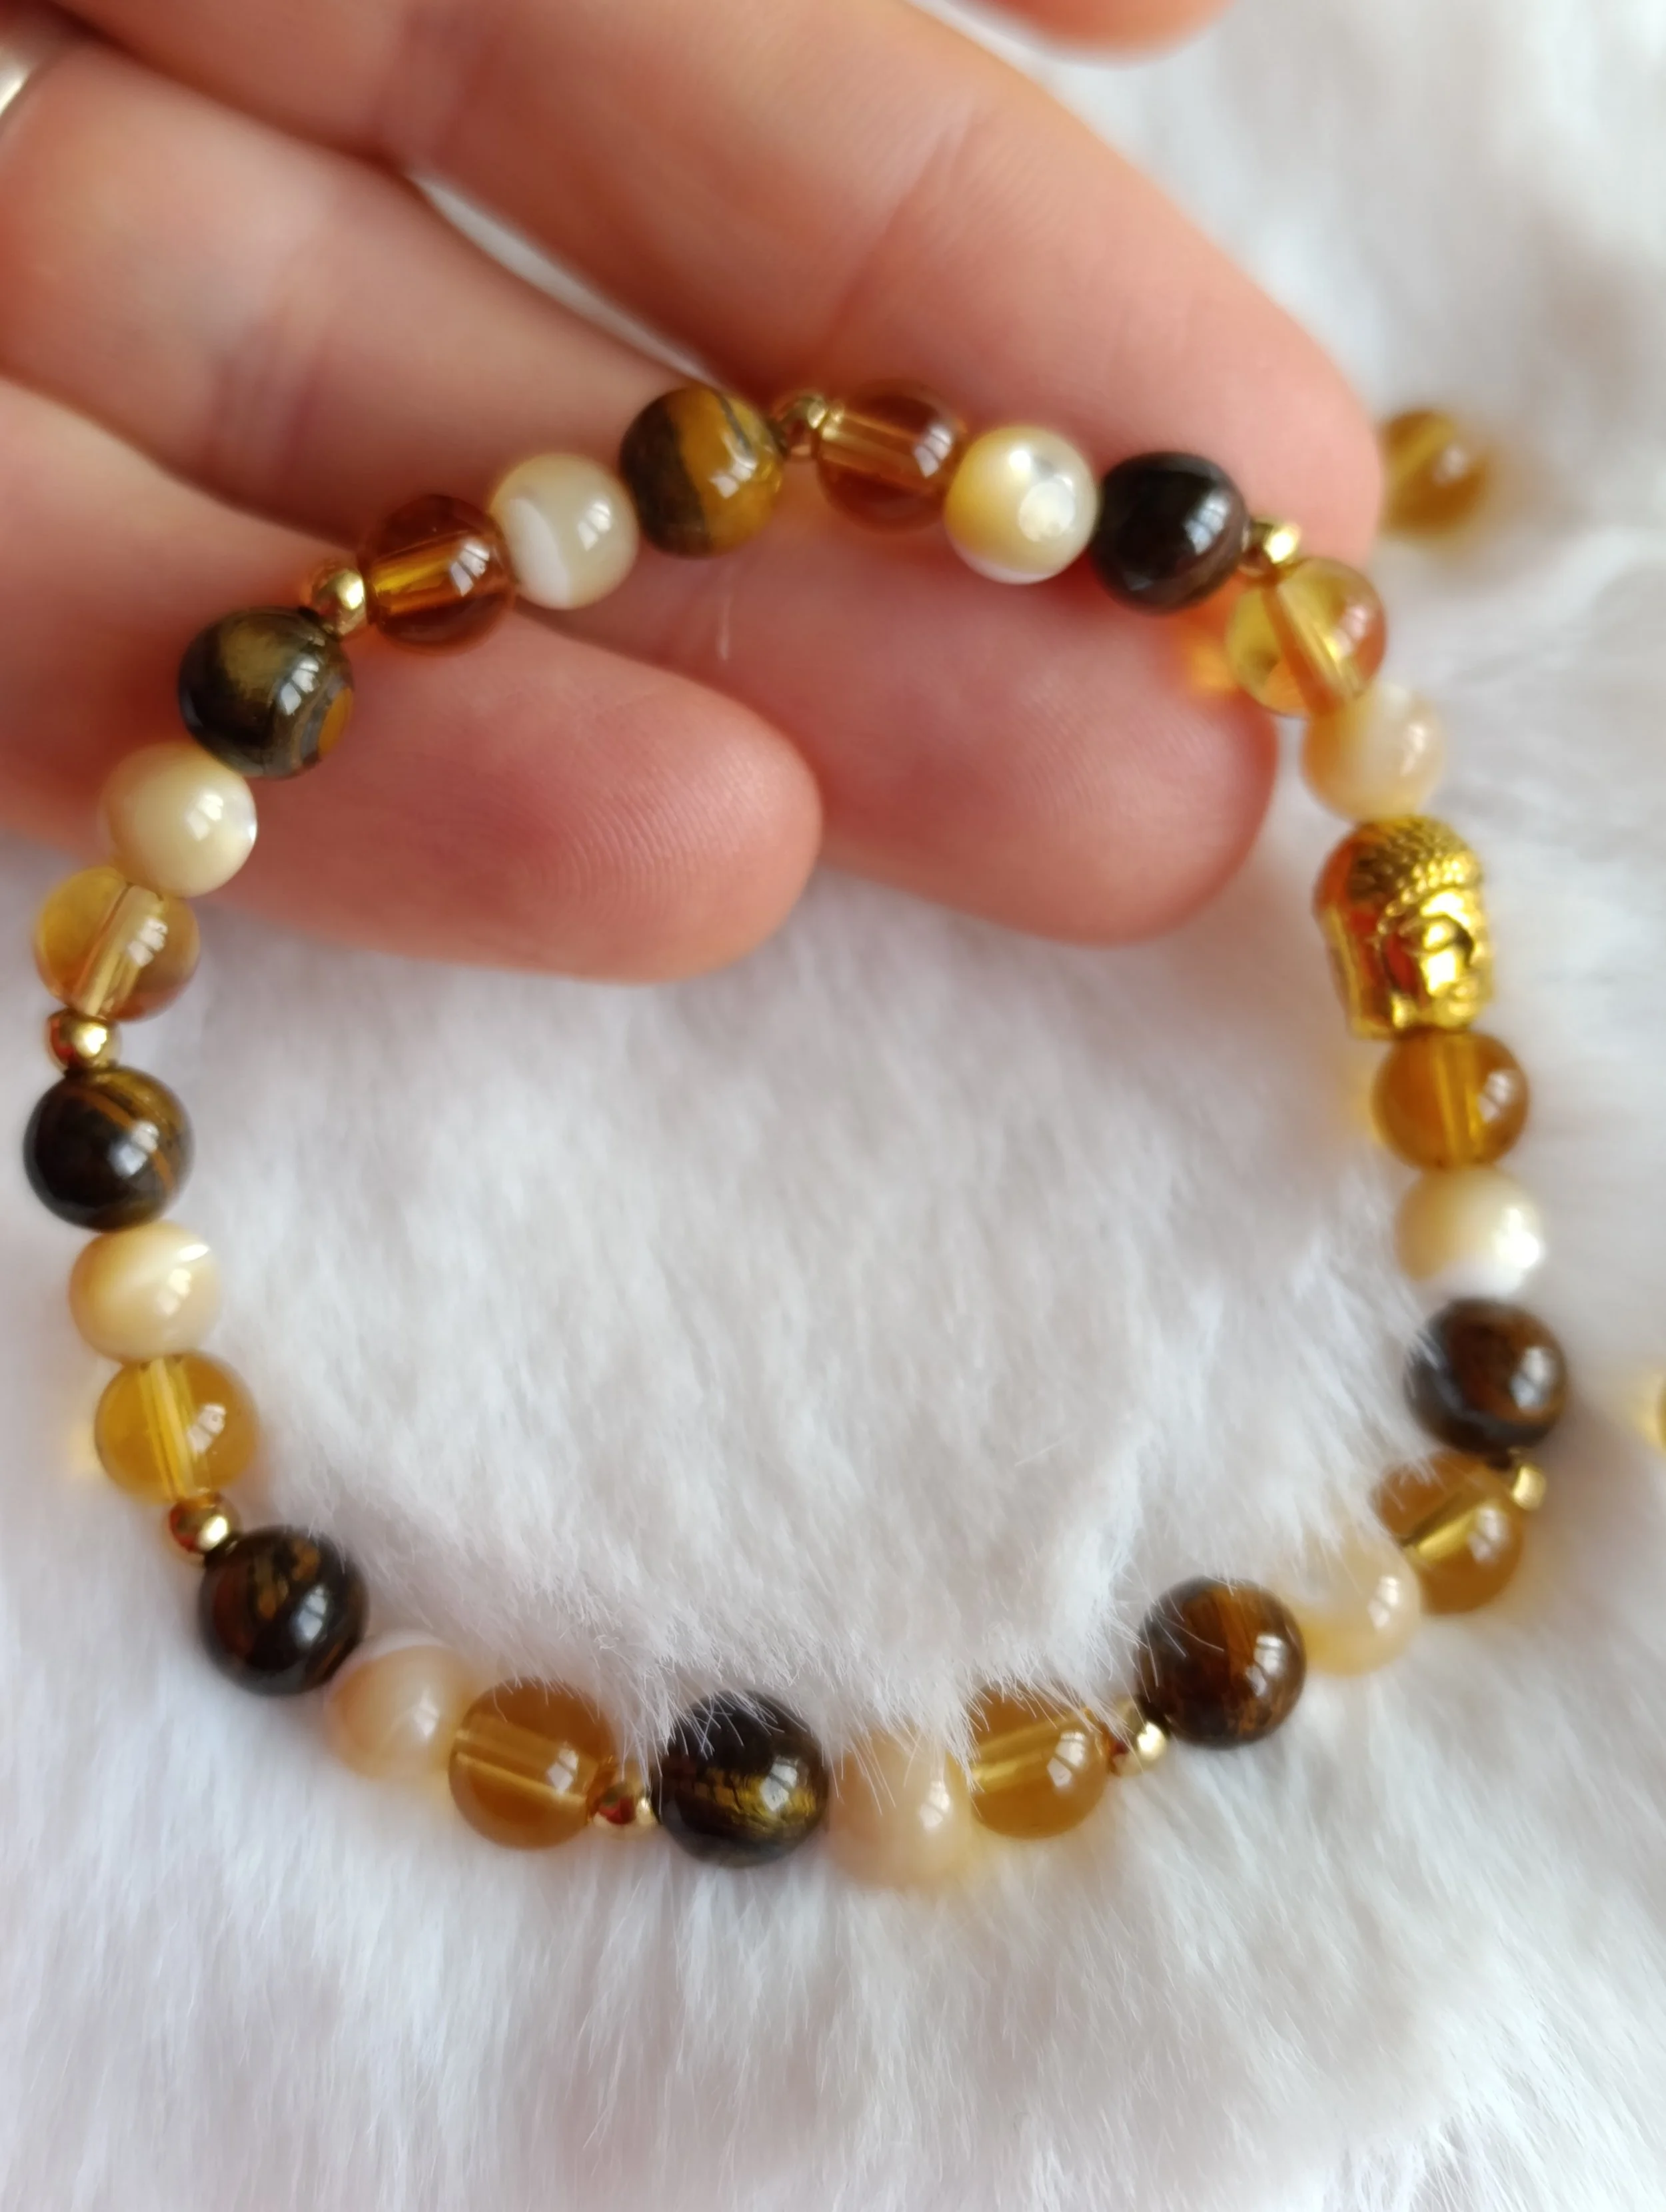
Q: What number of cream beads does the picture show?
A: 9